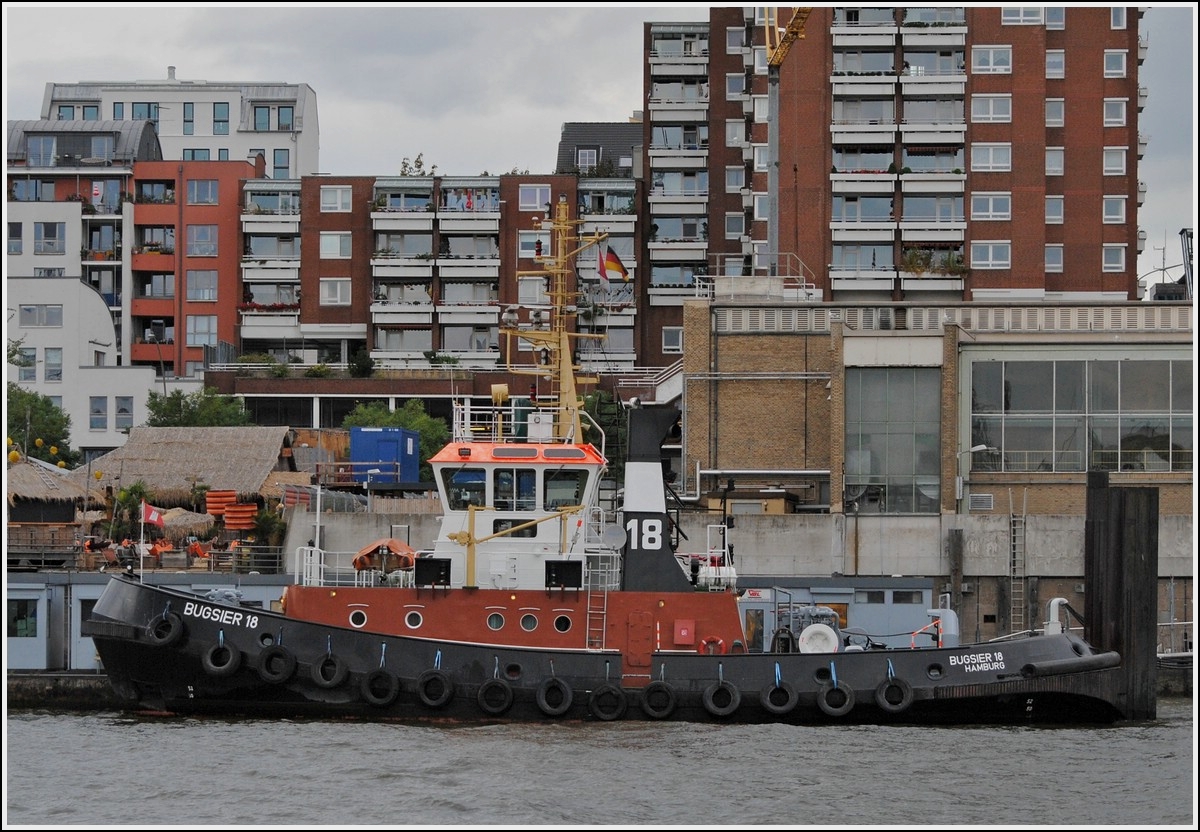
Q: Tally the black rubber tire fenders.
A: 14